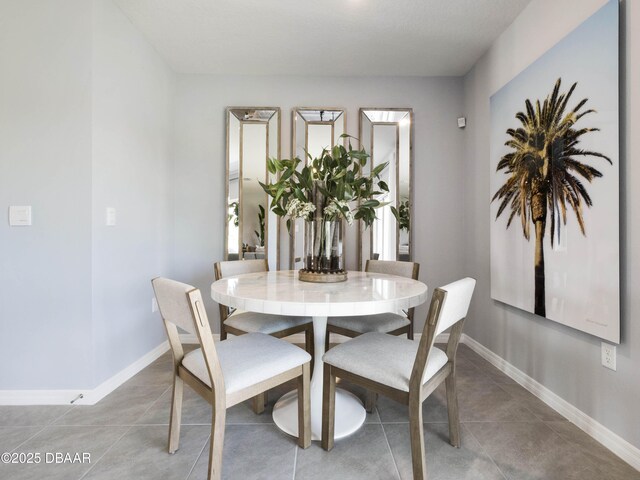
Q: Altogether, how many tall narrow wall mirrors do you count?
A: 3